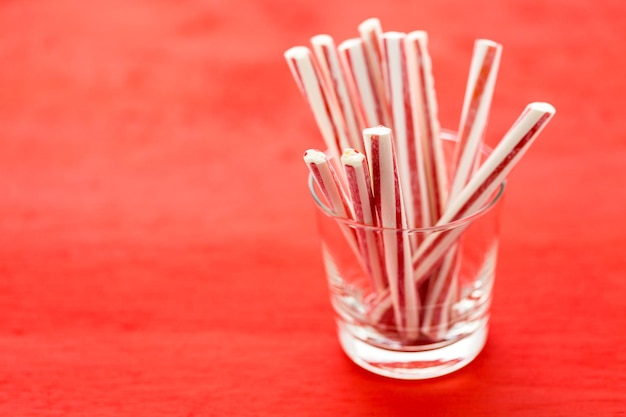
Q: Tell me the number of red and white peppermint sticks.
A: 11